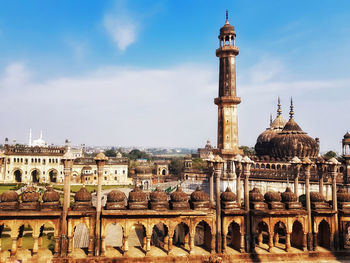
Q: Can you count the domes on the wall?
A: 15